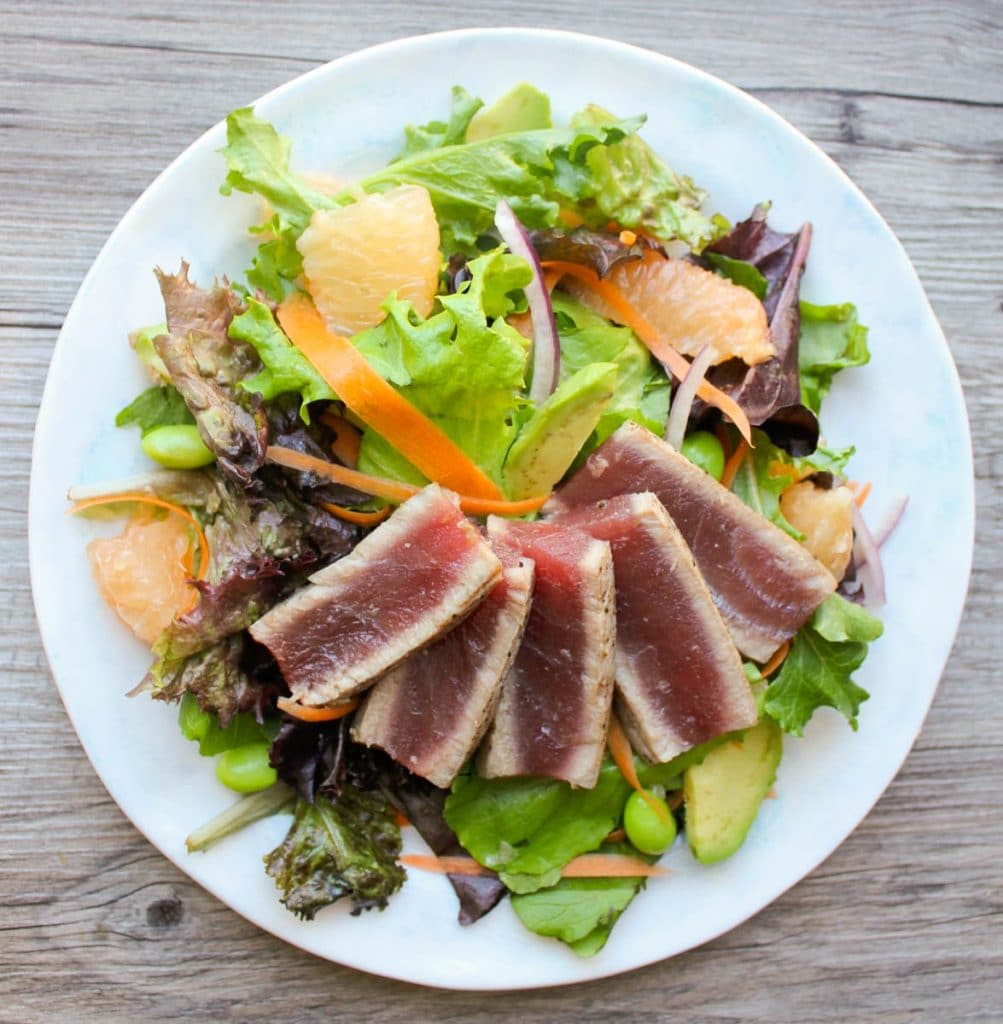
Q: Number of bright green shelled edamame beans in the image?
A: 4